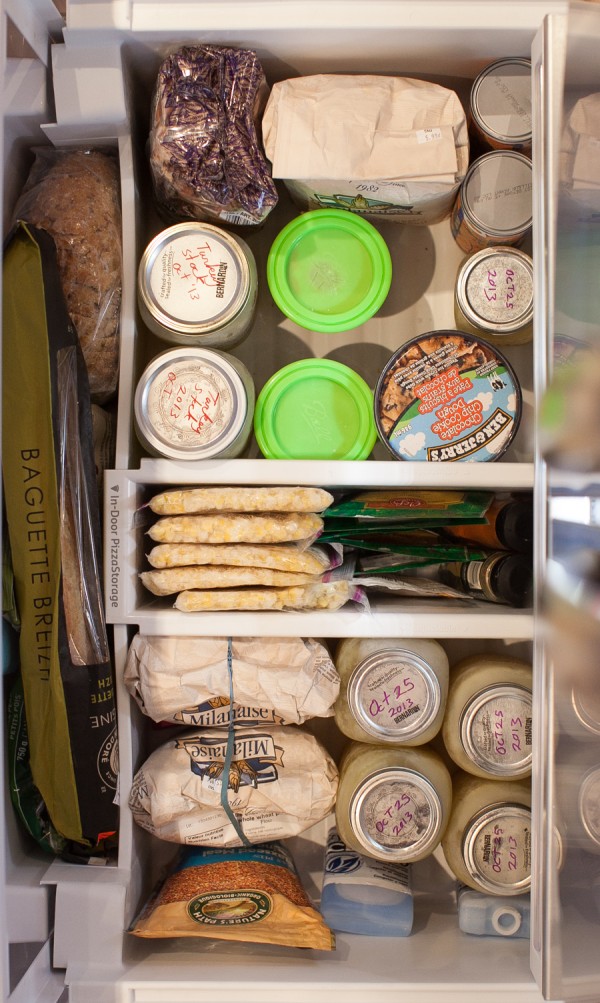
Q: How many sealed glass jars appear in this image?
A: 7